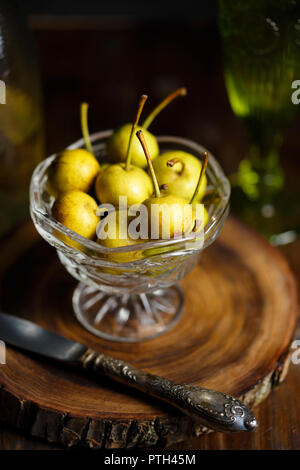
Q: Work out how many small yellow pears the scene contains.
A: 8